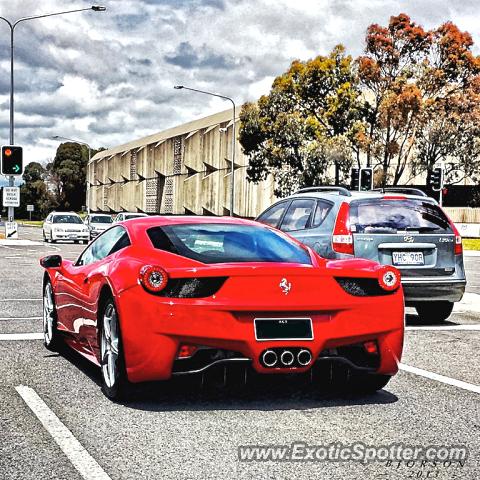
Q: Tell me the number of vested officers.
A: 0